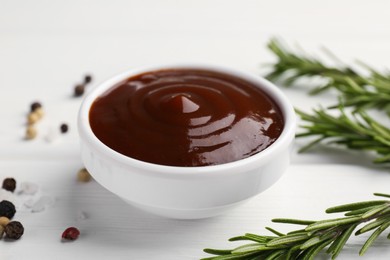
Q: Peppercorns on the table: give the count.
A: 14